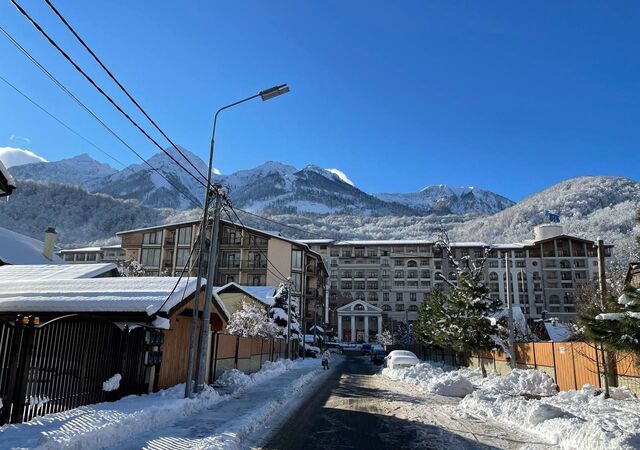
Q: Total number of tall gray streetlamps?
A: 1